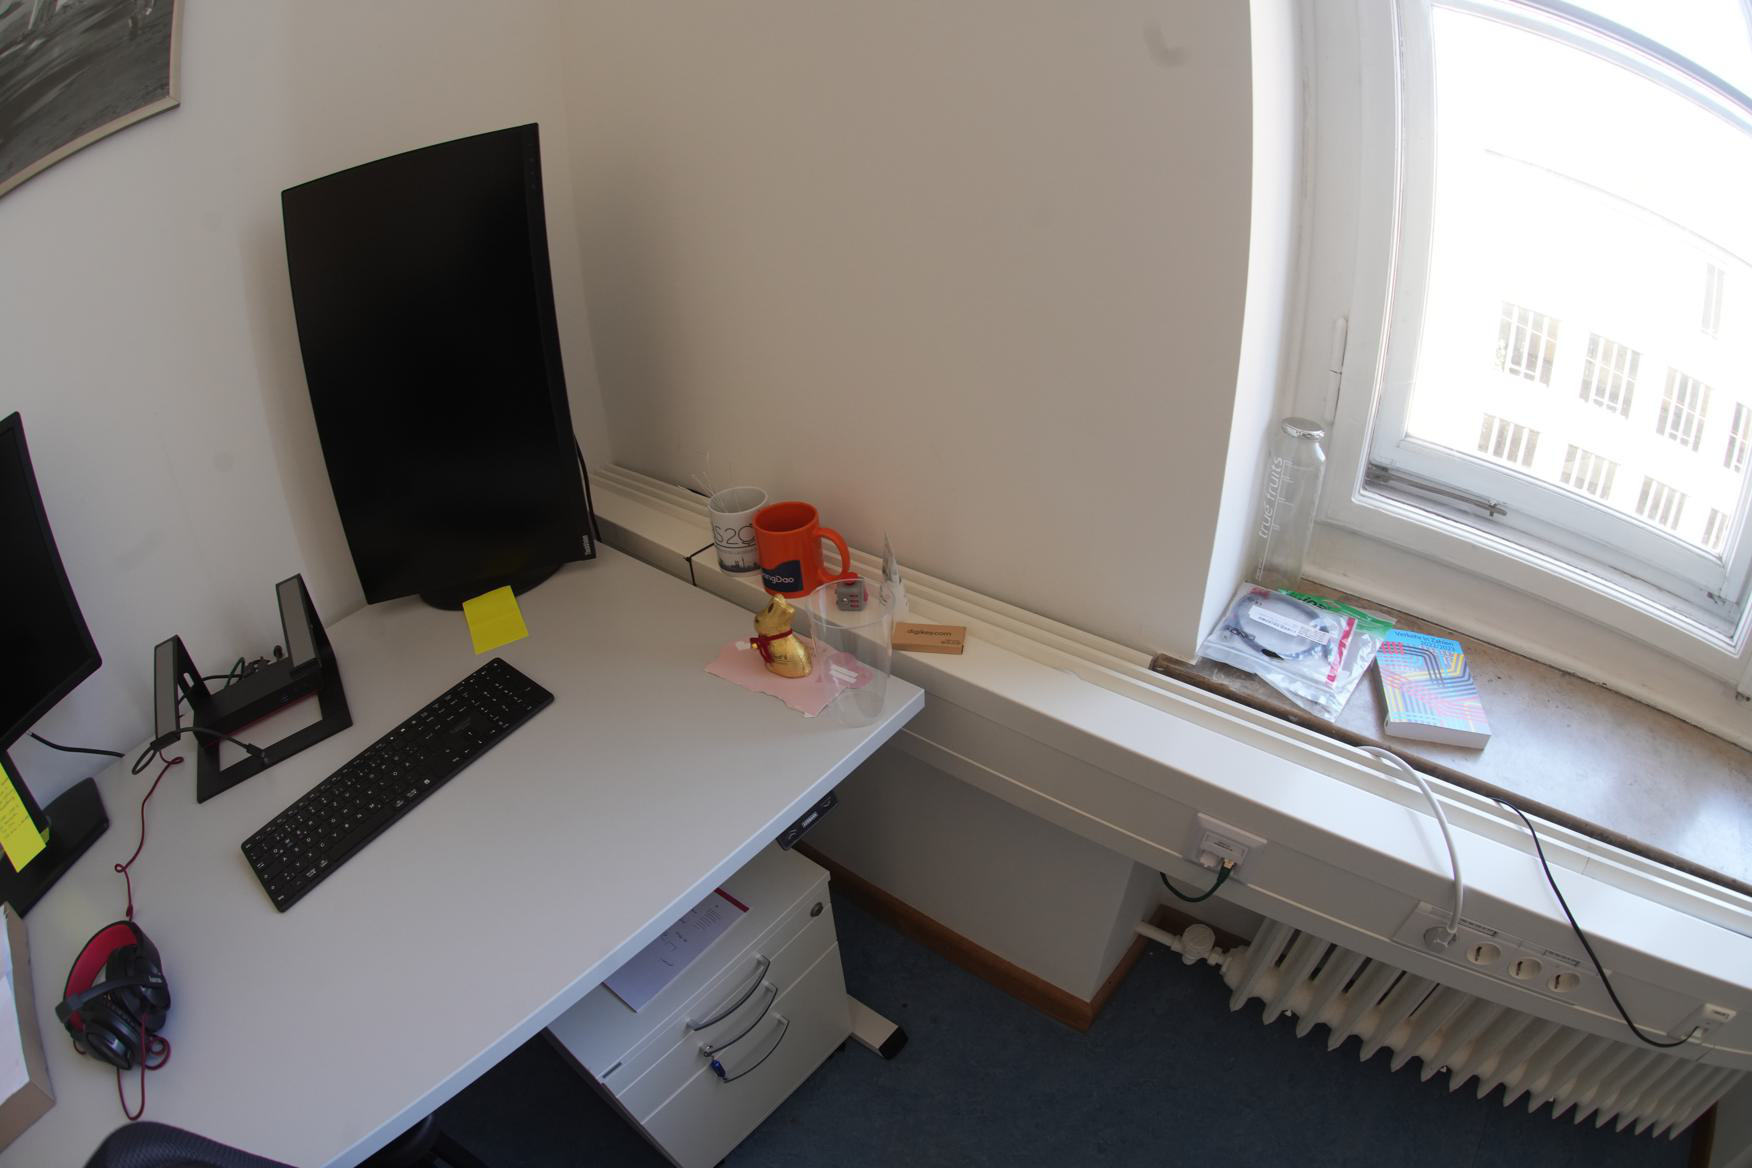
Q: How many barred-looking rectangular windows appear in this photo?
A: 9